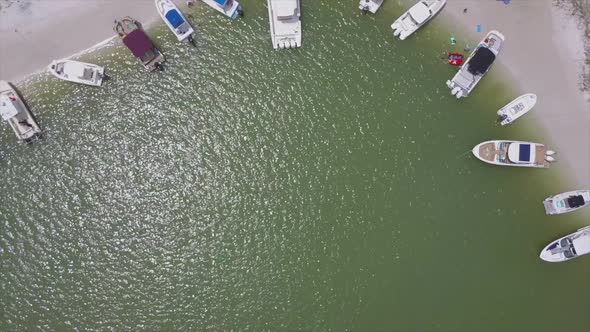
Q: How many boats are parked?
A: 13